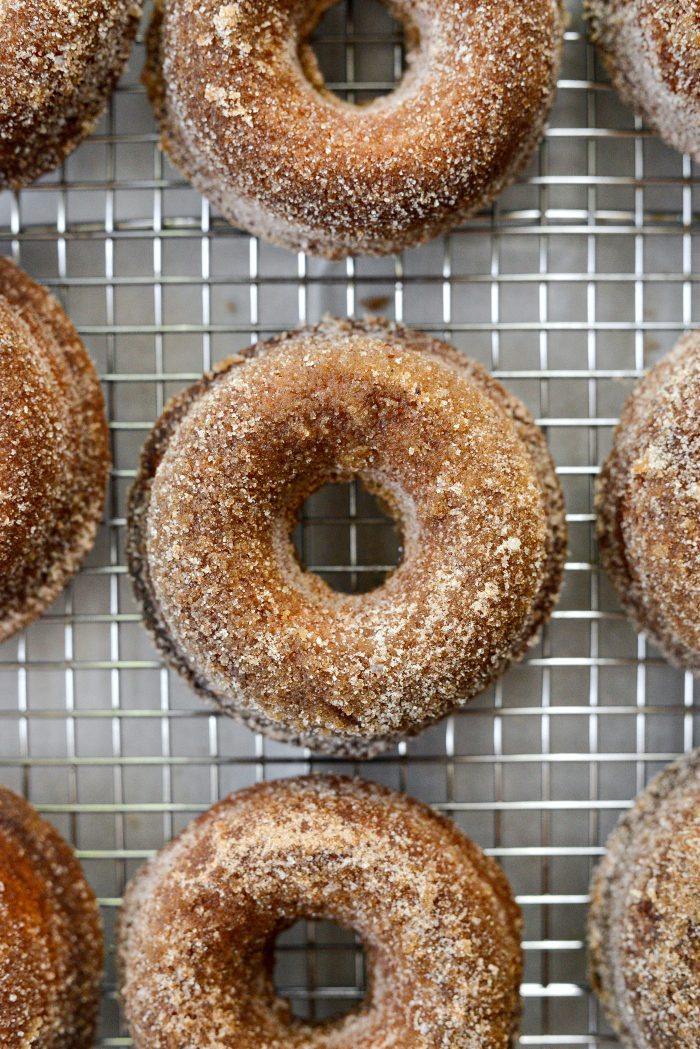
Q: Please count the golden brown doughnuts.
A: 9